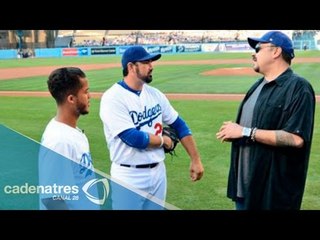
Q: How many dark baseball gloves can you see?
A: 1